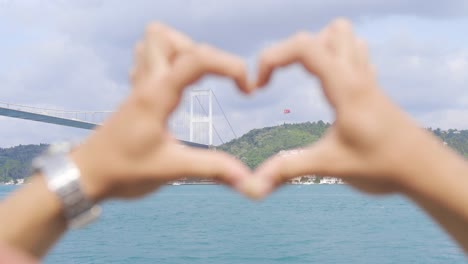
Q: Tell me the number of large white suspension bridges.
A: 1